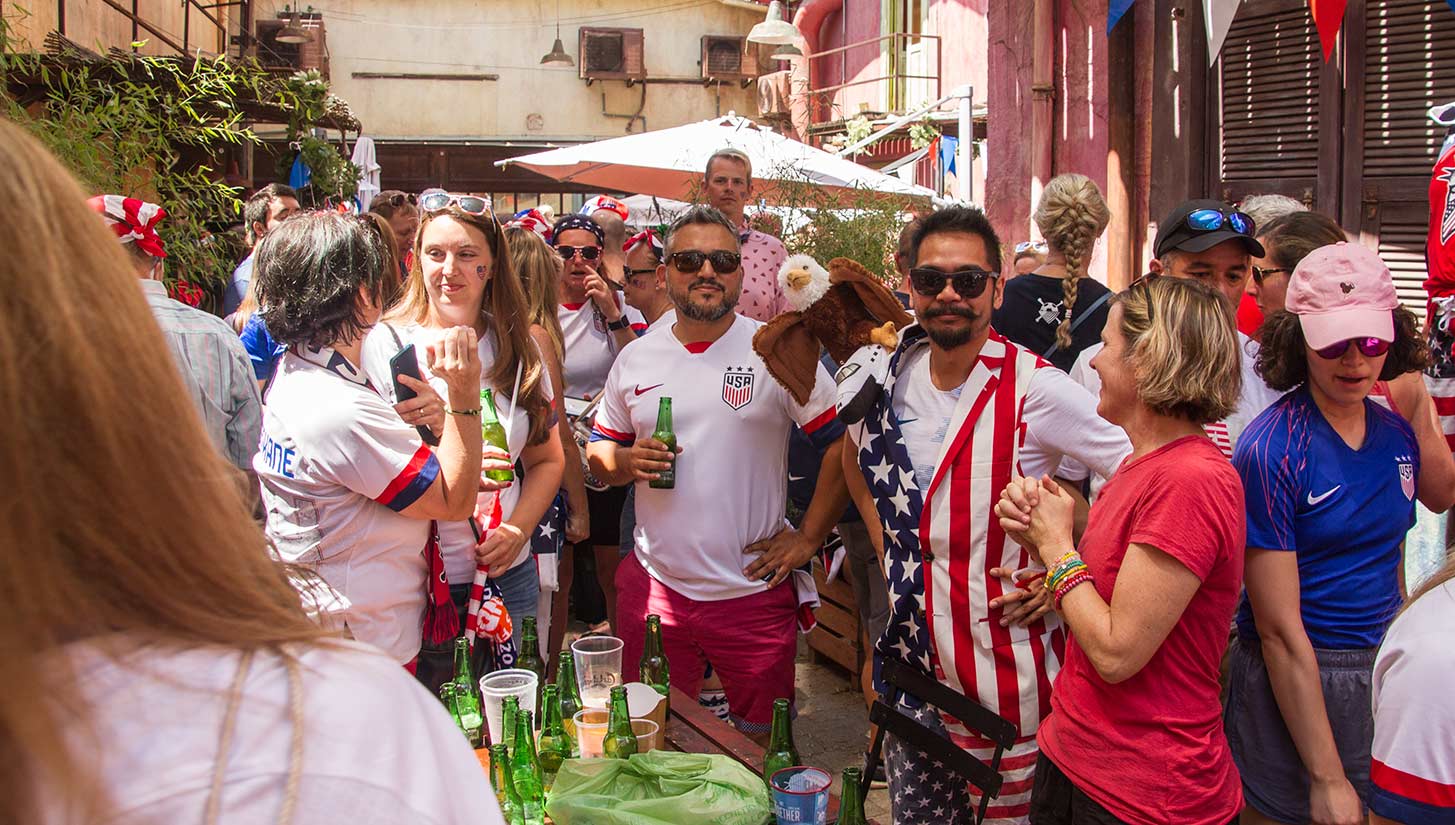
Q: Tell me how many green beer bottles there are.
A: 14